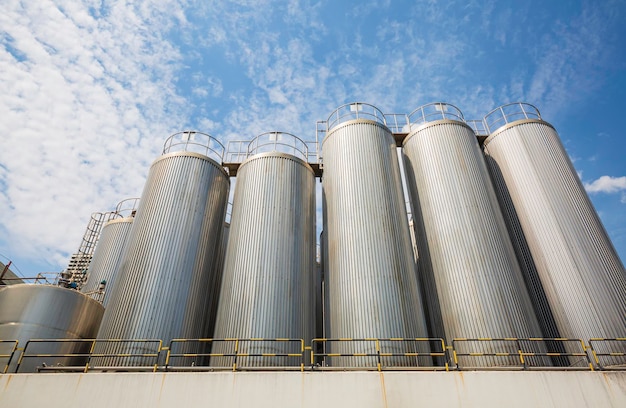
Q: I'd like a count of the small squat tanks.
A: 1